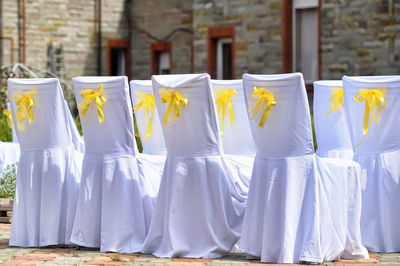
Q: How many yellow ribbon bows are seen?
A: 8